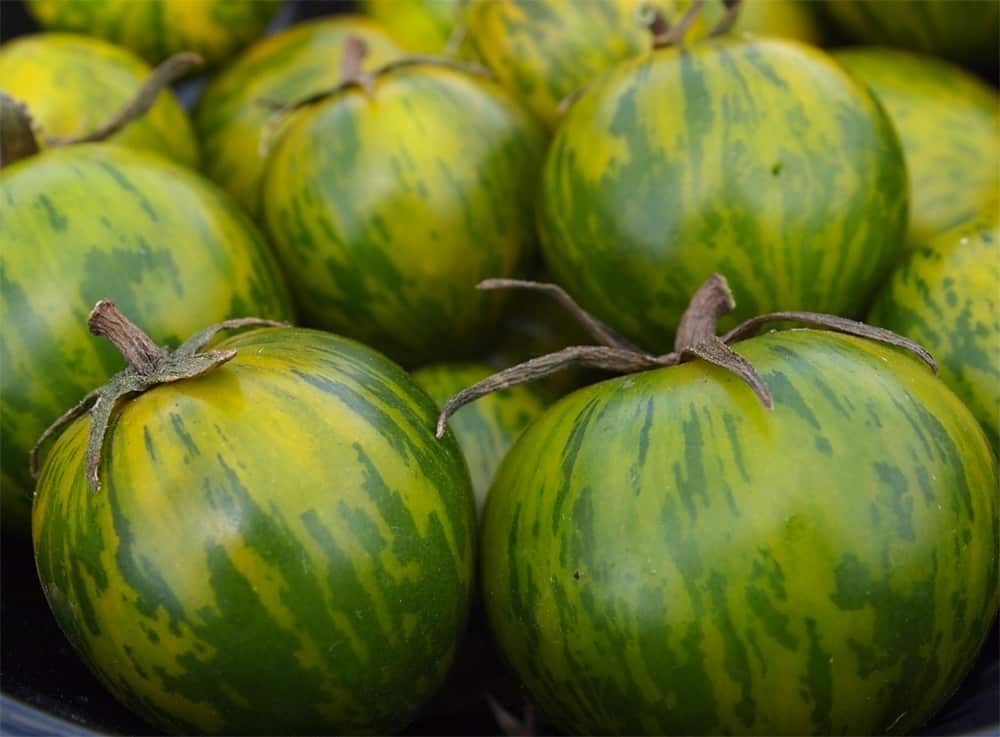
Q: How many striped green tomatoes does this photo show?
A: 15